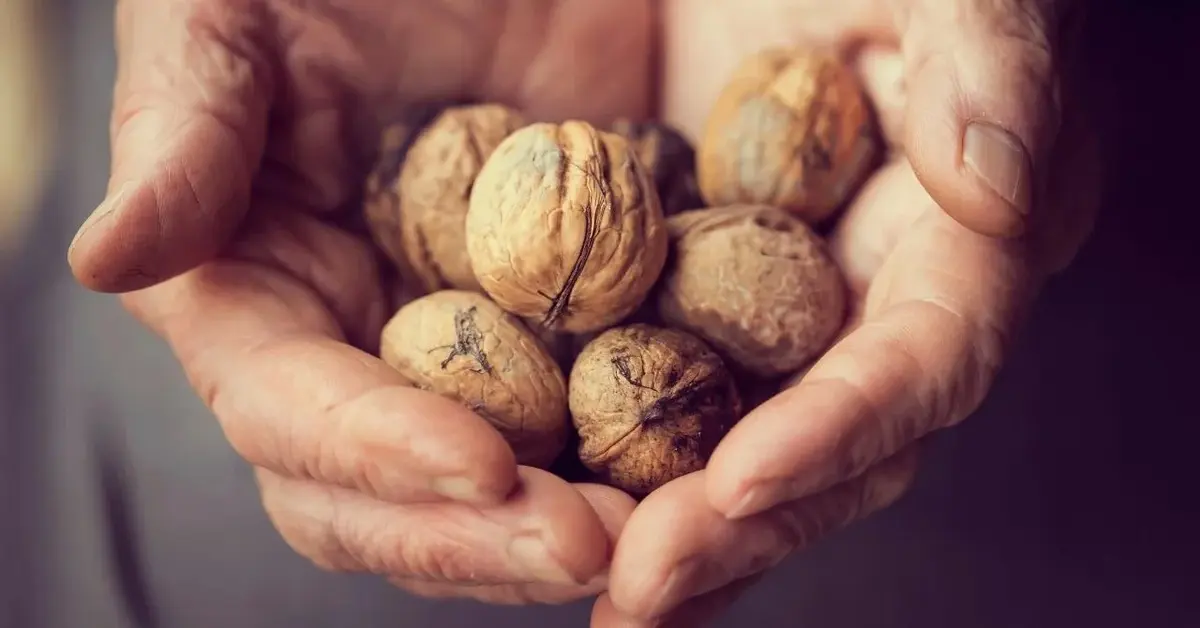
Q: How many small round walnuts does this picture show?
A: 8